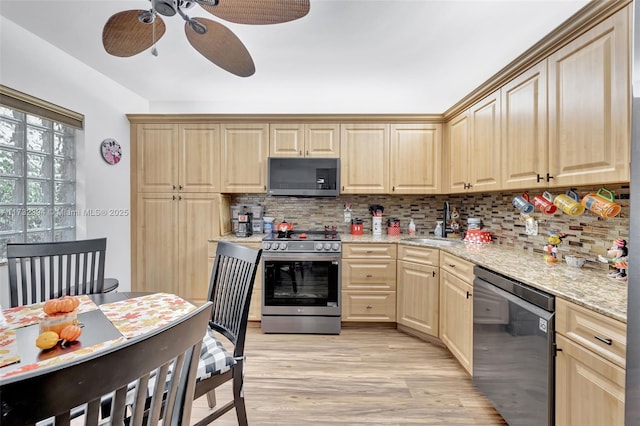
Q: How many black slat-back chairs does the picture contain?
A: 3